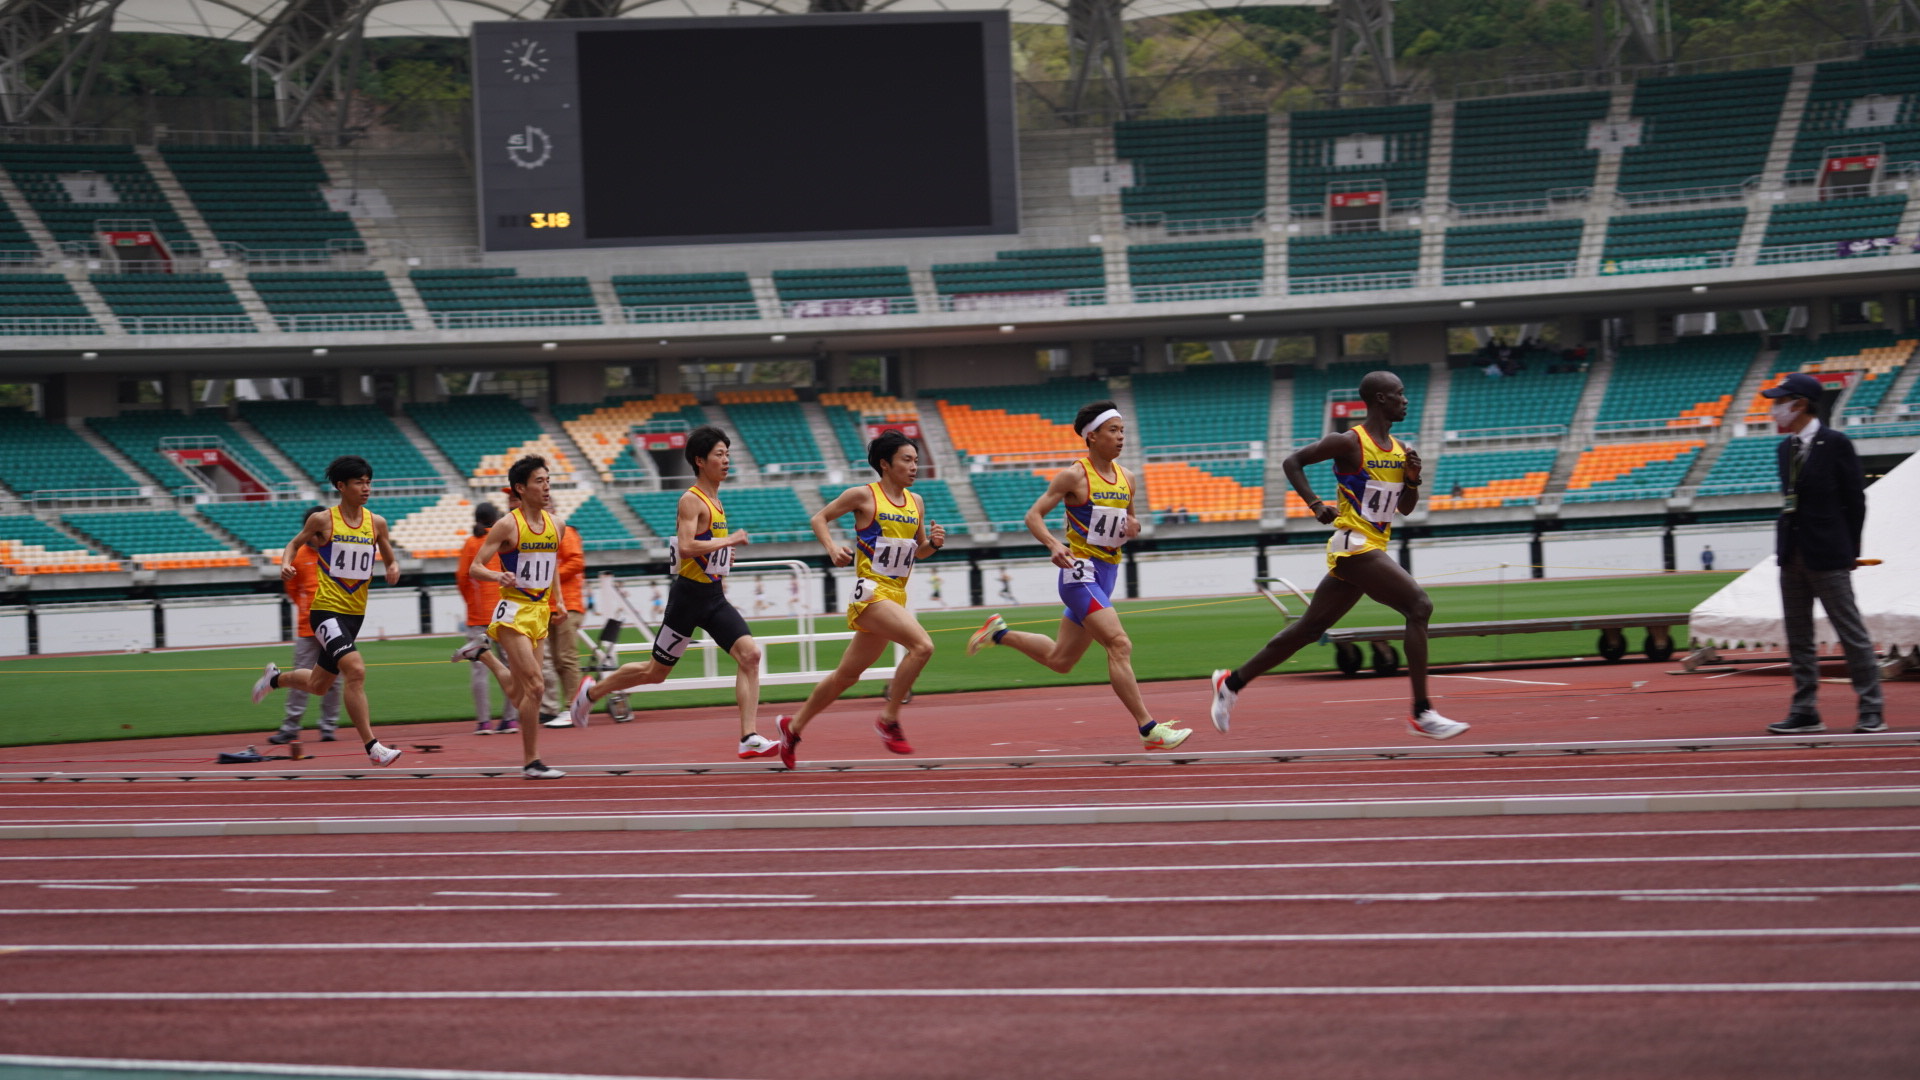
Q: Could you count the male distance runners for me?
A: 6